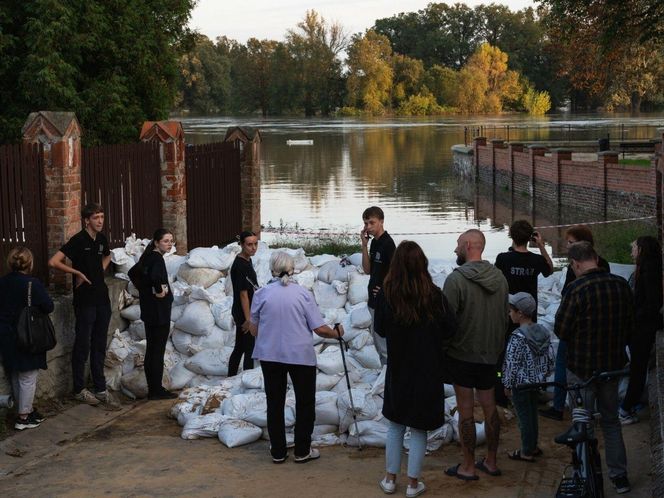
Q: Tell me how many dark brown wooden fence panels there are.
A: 3